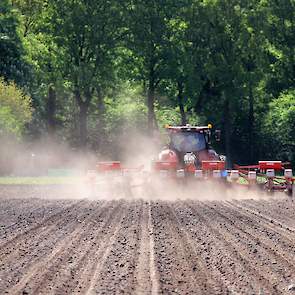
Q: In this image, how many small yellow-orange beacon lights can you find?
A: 2